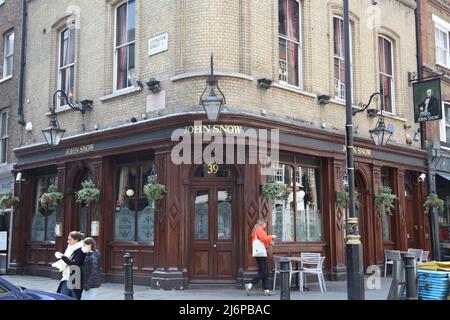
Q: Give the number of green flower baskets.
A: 8